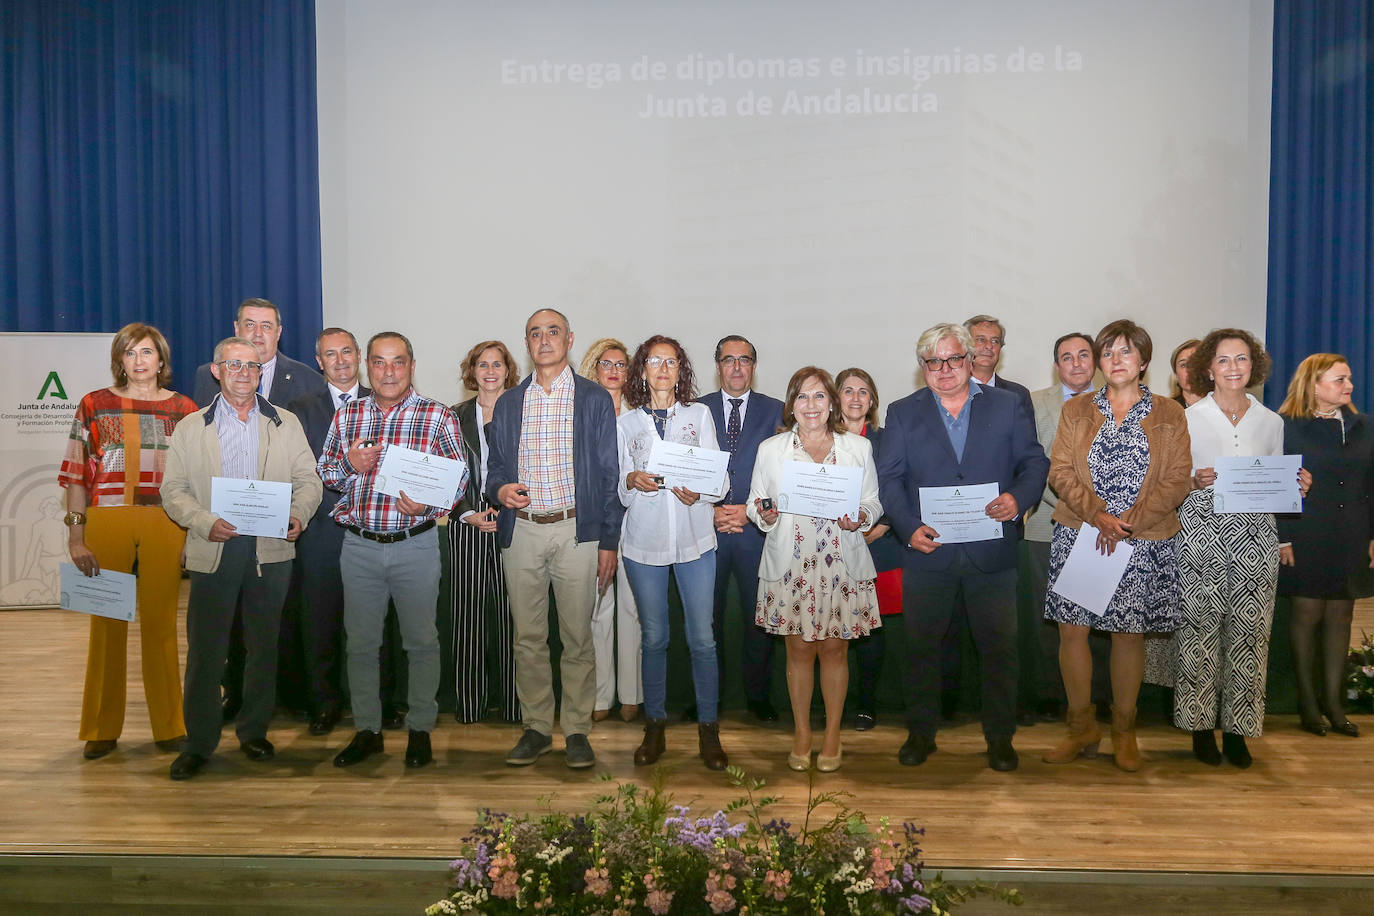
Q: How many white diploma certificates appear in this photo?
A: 8